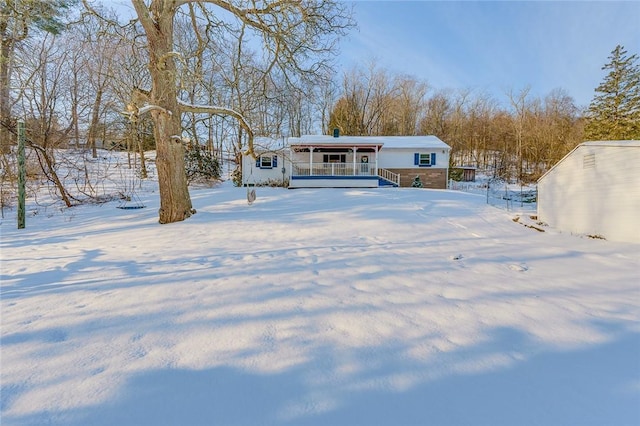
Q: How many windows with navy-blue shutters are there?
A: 2